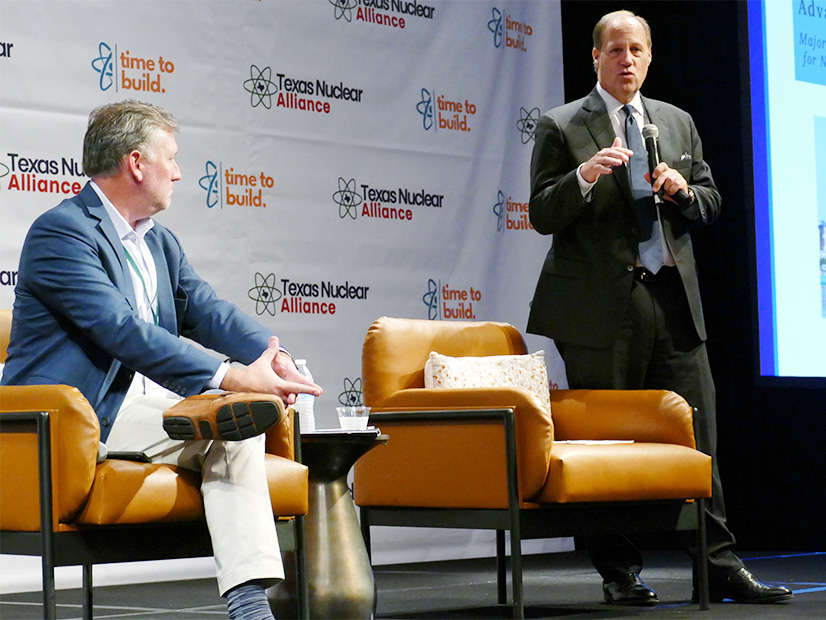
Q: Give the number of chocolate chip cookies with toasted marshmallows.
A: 0